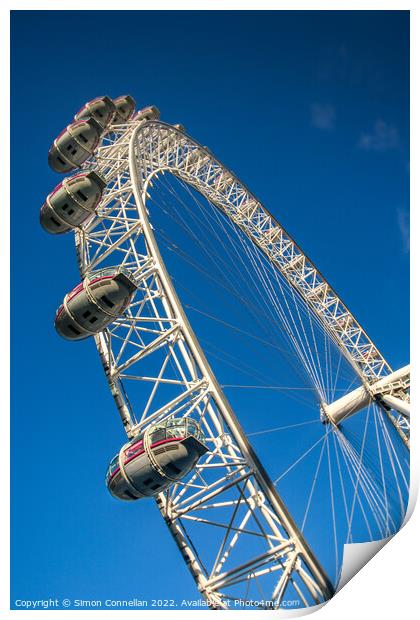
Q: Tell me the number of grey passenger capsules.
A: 7